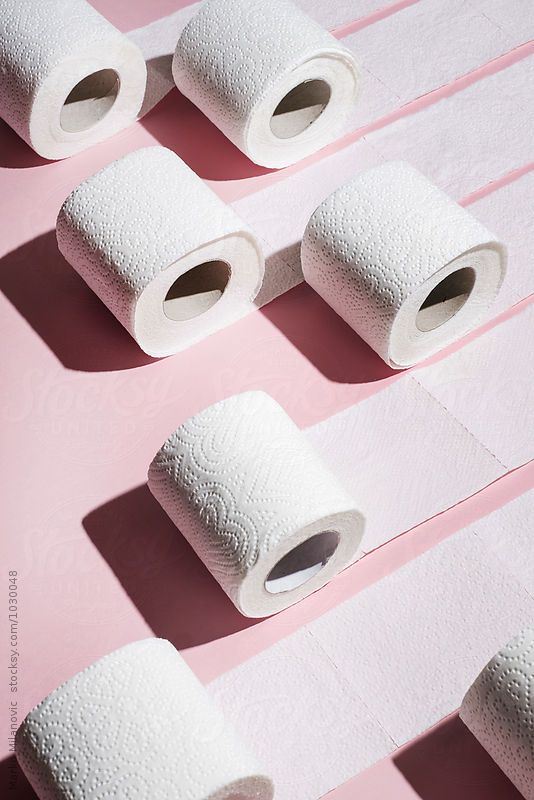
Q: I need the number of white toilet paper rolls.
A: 7